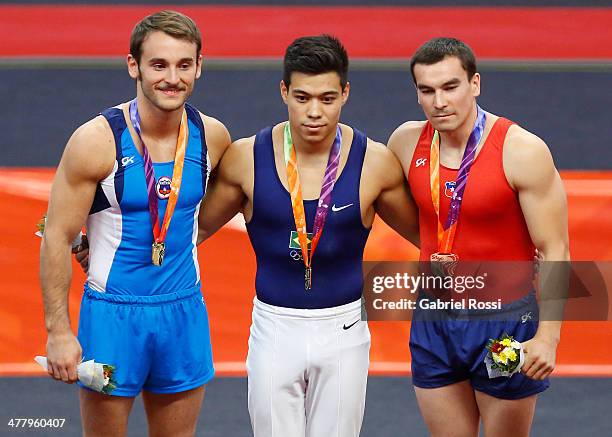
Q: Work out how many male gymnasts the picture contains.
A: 3